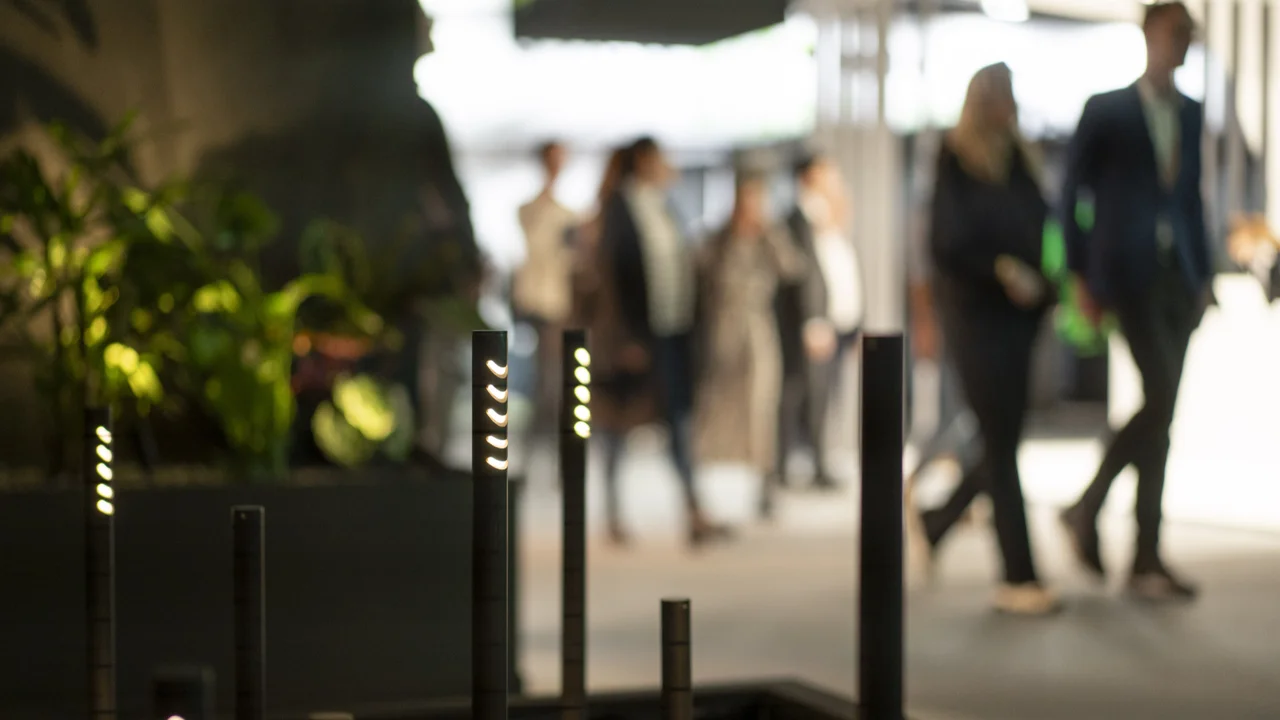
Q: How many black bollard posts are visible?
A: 6